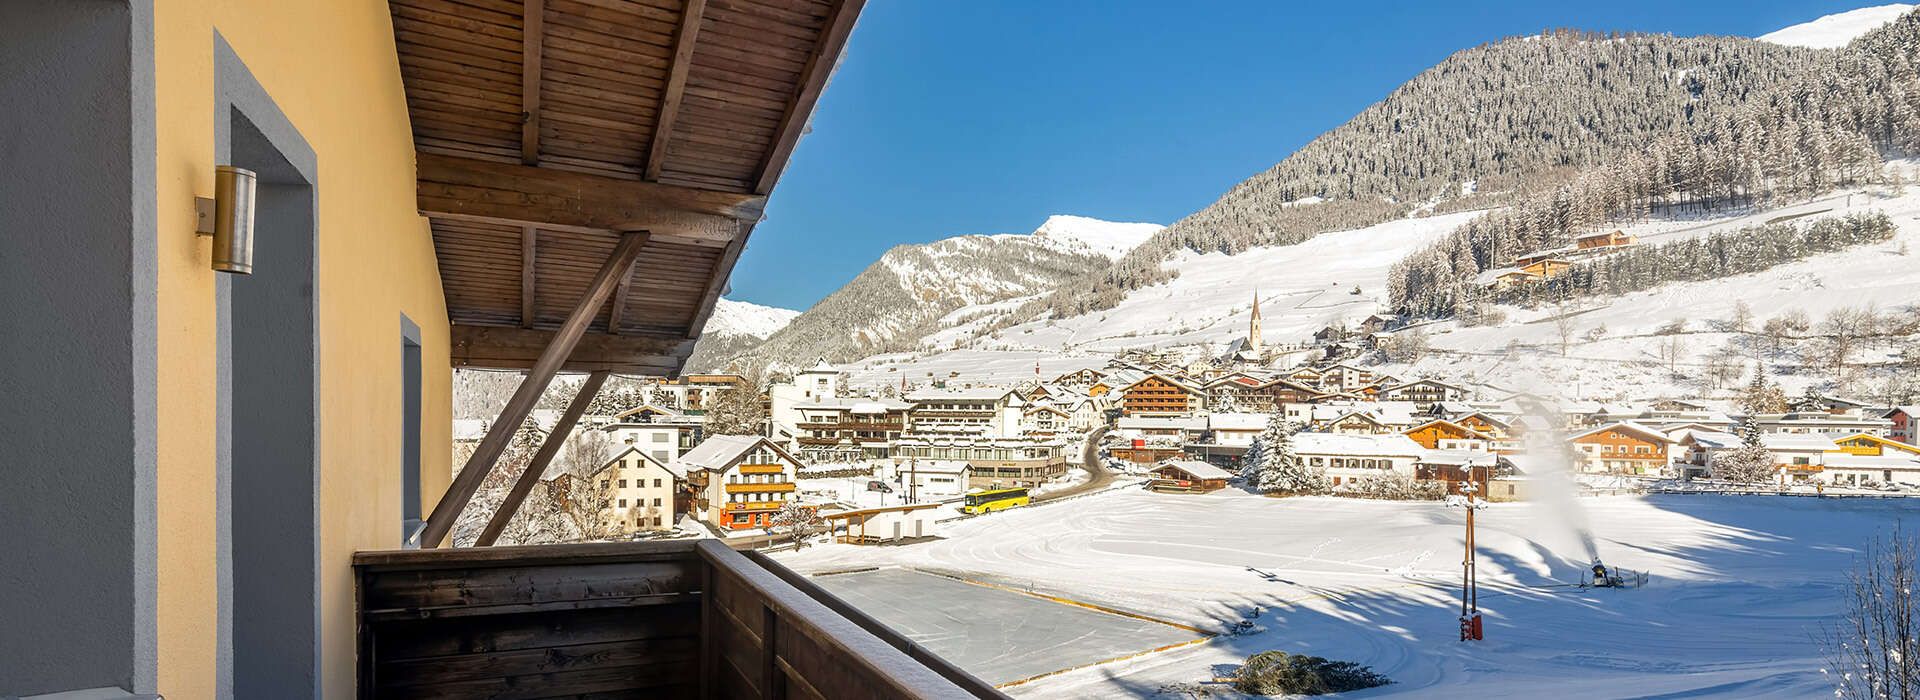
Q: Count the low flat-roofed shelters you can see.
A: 1